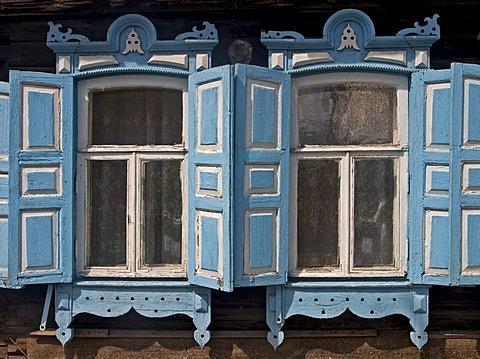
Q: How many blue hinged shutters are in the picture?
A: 6